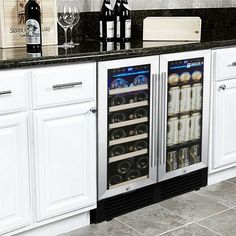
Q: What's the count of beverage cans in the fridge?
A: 12